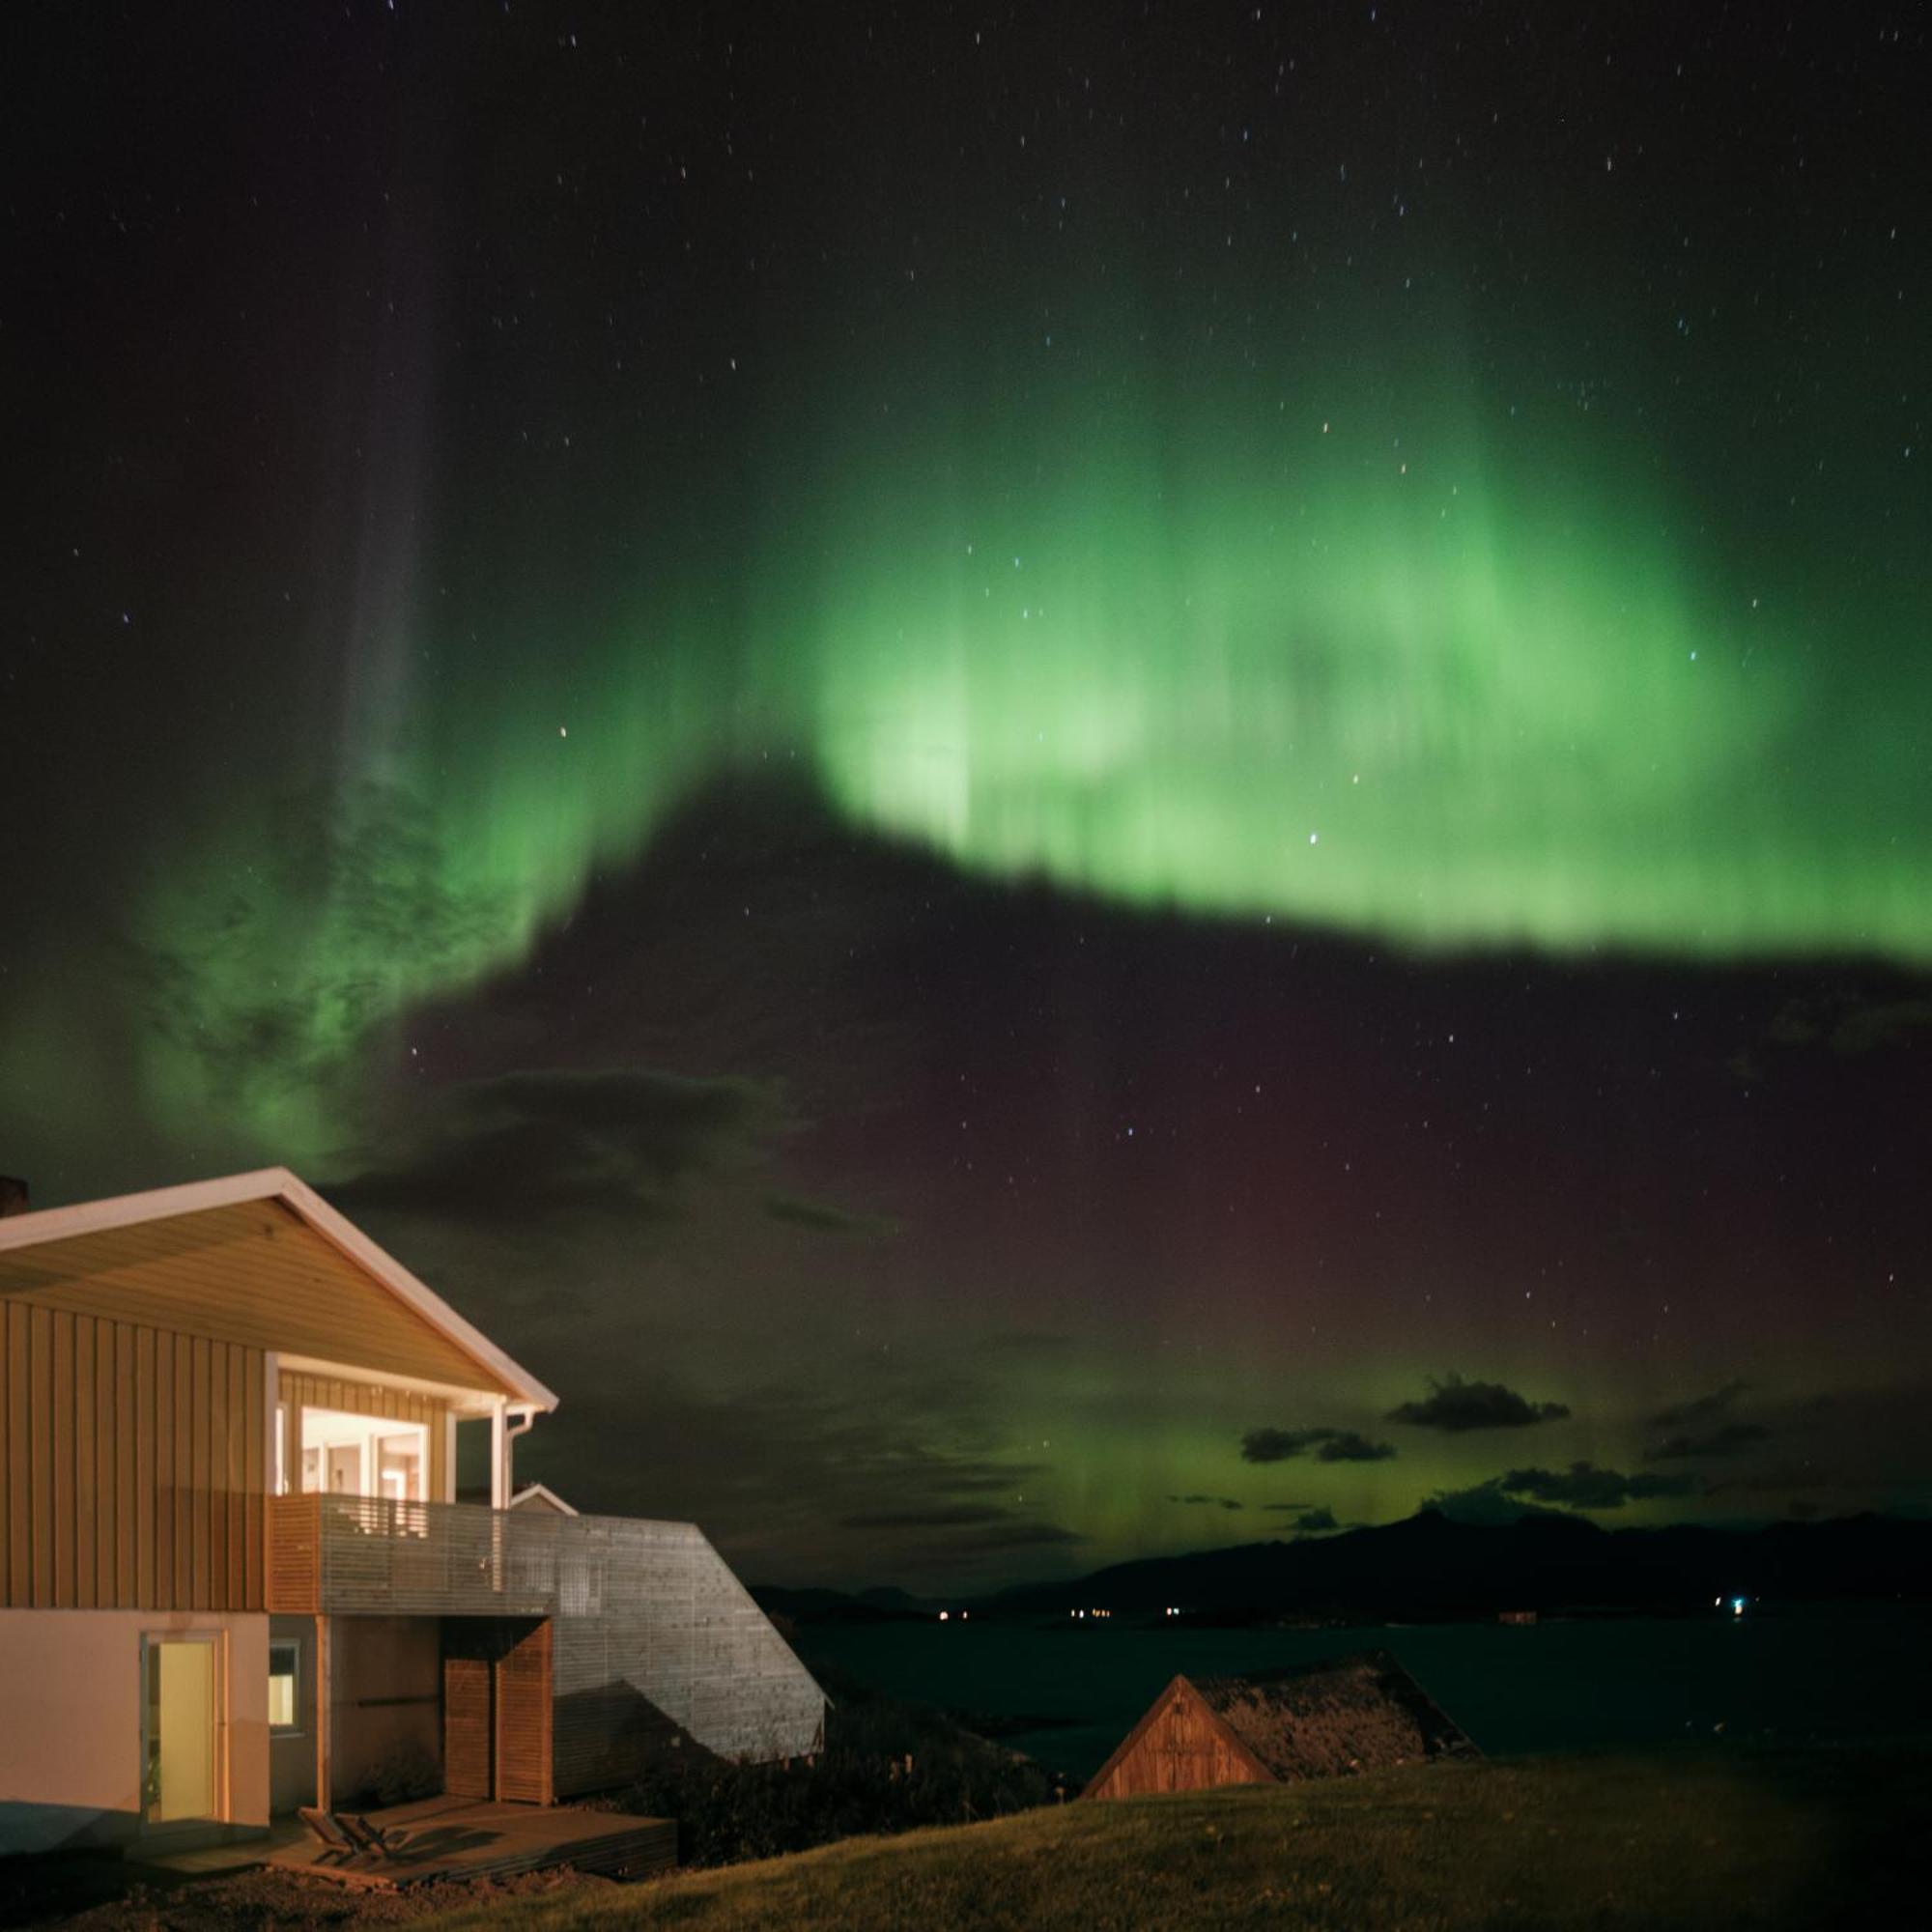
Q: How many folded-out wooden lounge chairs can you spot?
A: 2